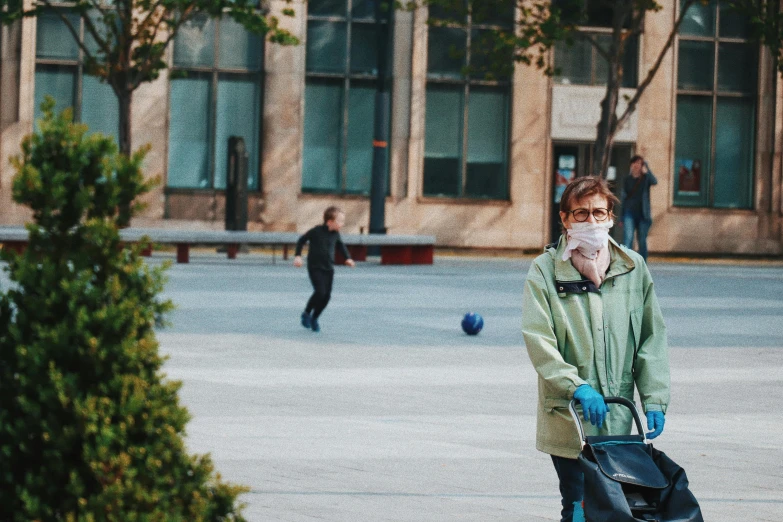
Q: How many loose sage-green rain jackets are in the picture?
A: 1